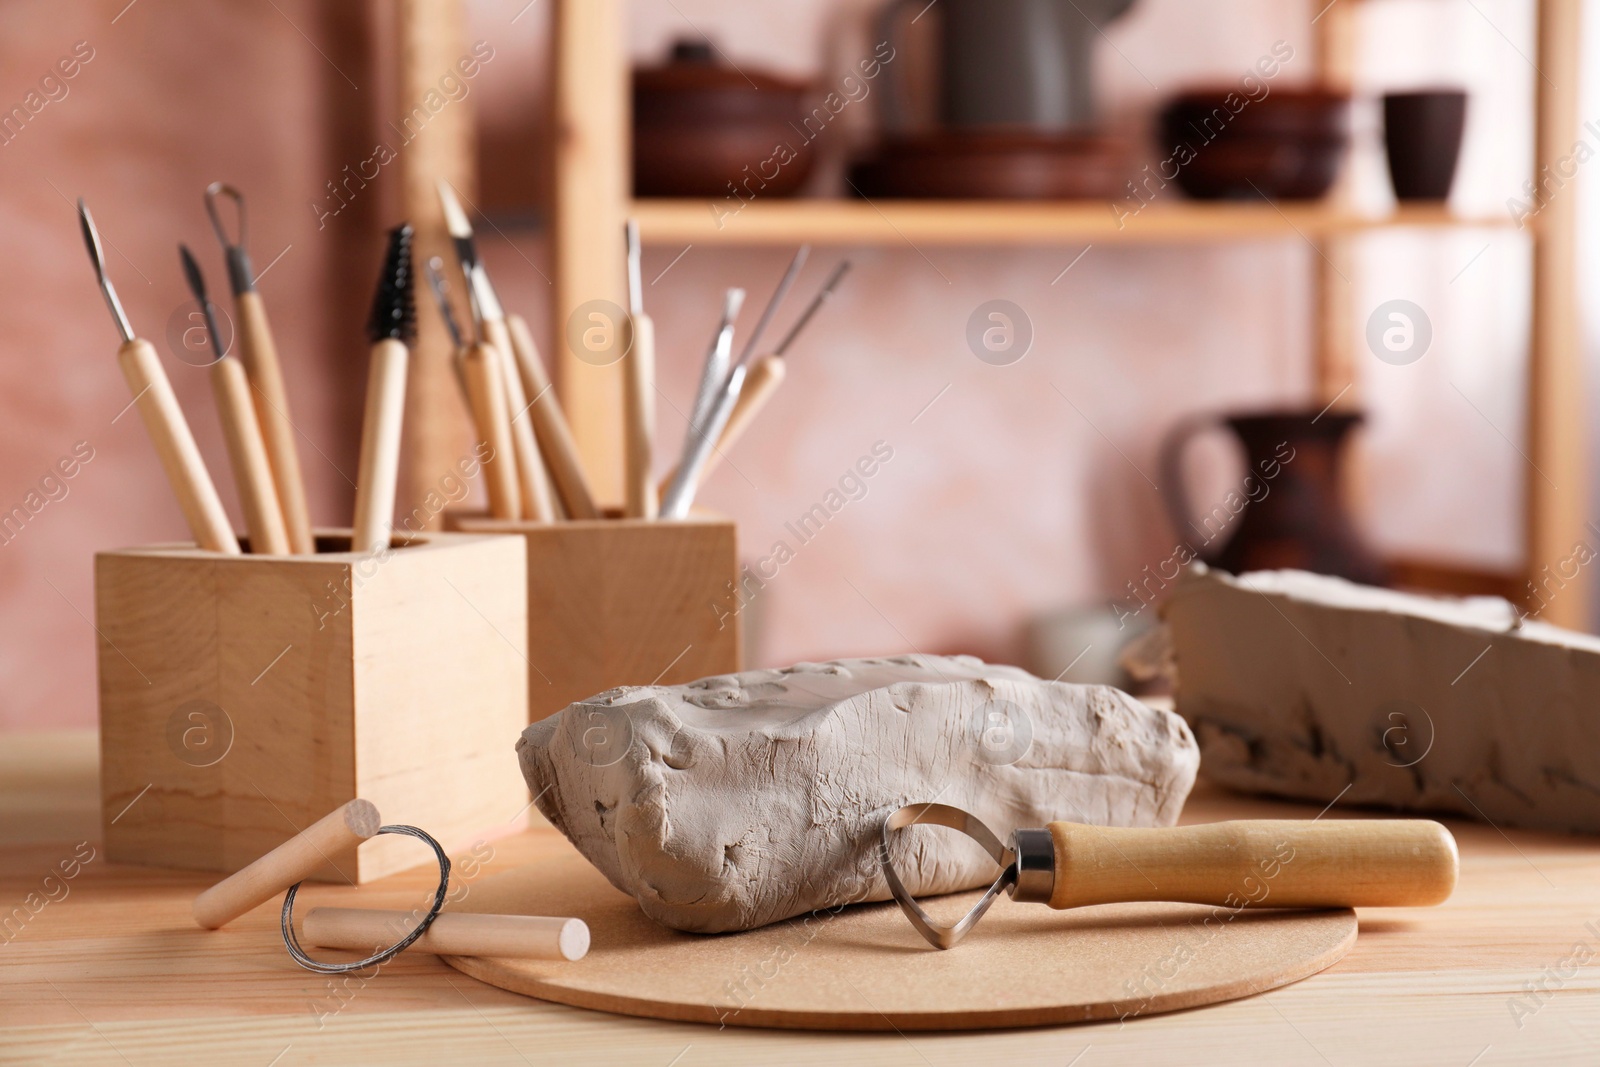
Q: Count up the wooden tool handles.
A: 13